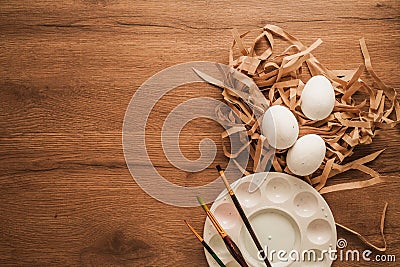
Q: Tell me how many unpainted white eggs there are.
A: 3